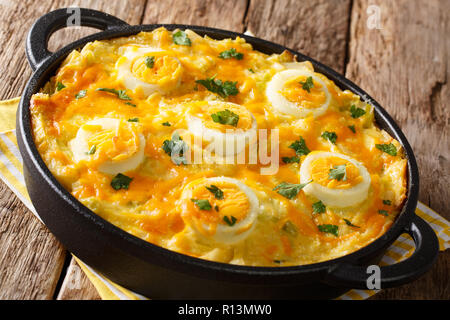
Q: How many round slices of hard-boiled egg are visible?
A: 6